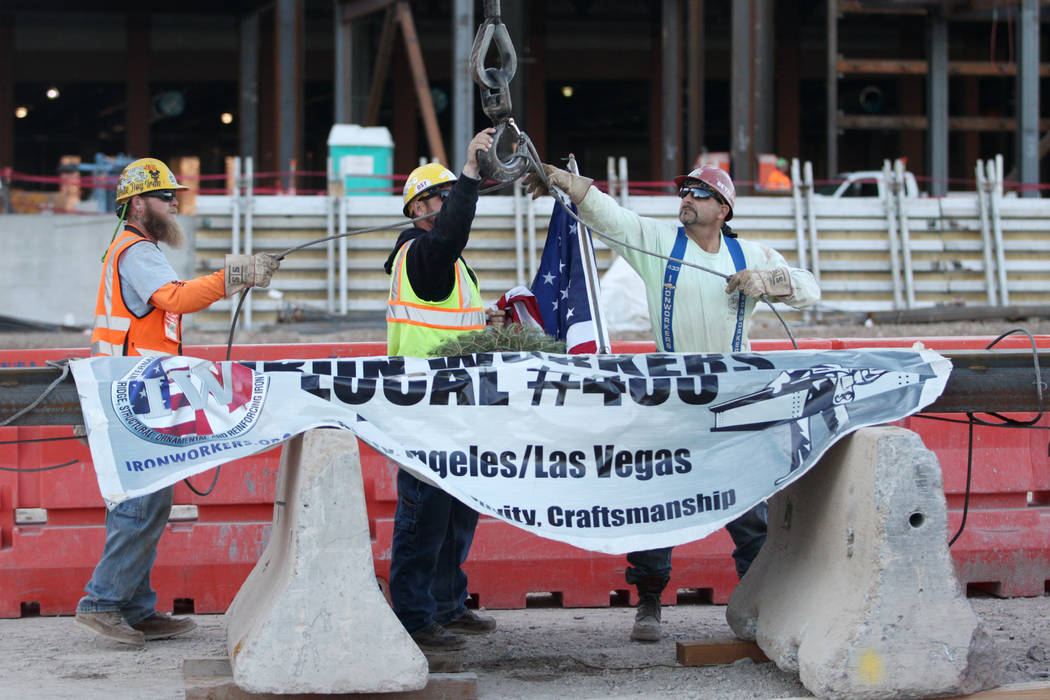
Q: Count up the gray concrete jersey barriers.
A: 2